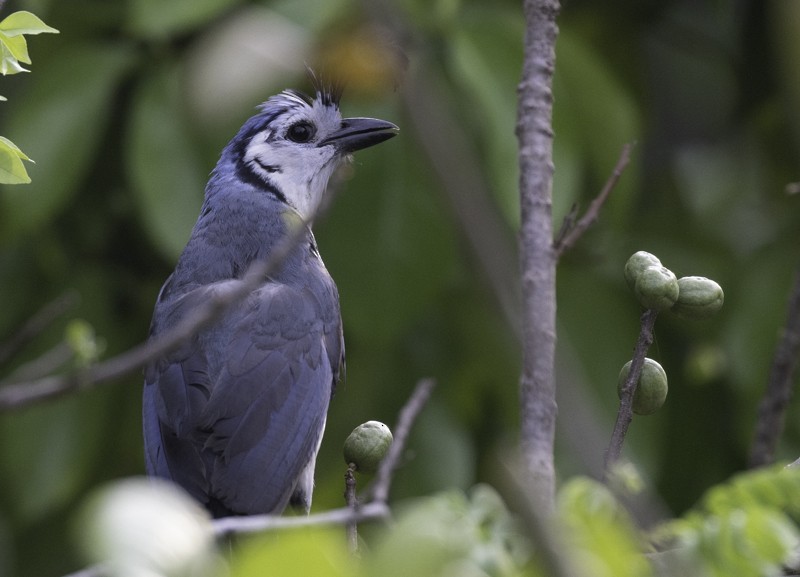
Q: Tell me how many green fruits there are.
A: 5